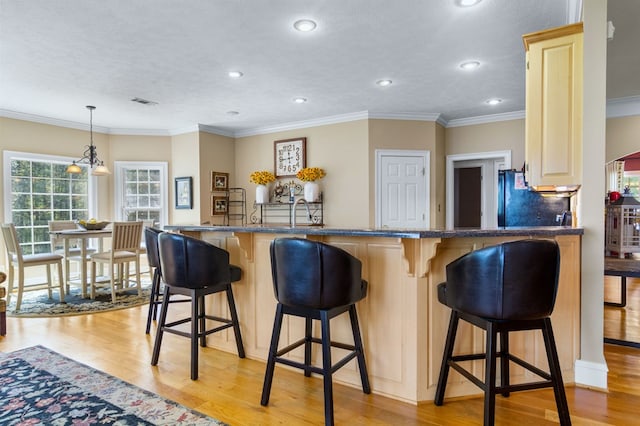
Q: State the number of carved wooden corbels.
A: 3